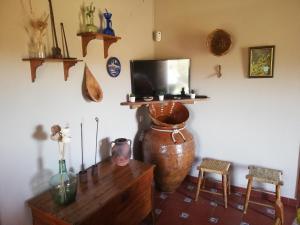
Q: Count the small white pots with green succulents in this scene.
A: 3